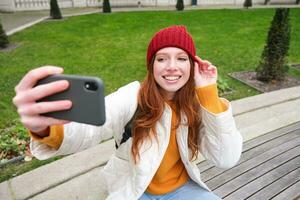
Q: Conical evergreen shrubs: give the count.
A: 6